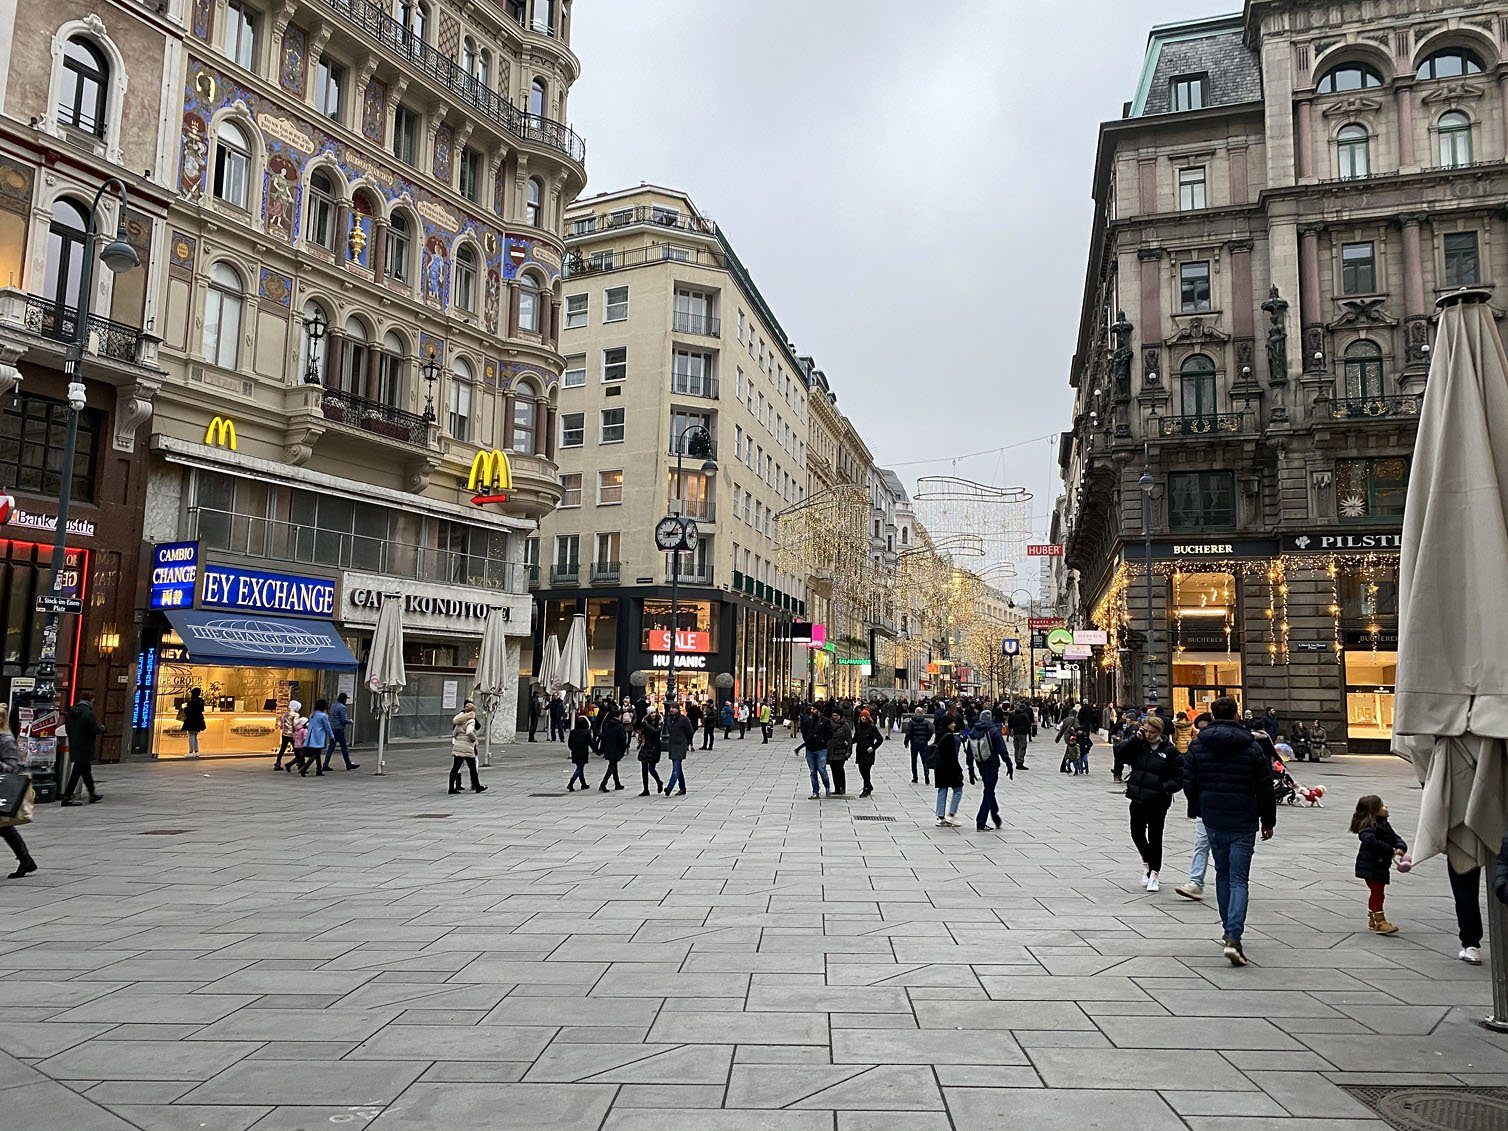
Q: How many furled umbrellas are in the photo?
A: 5